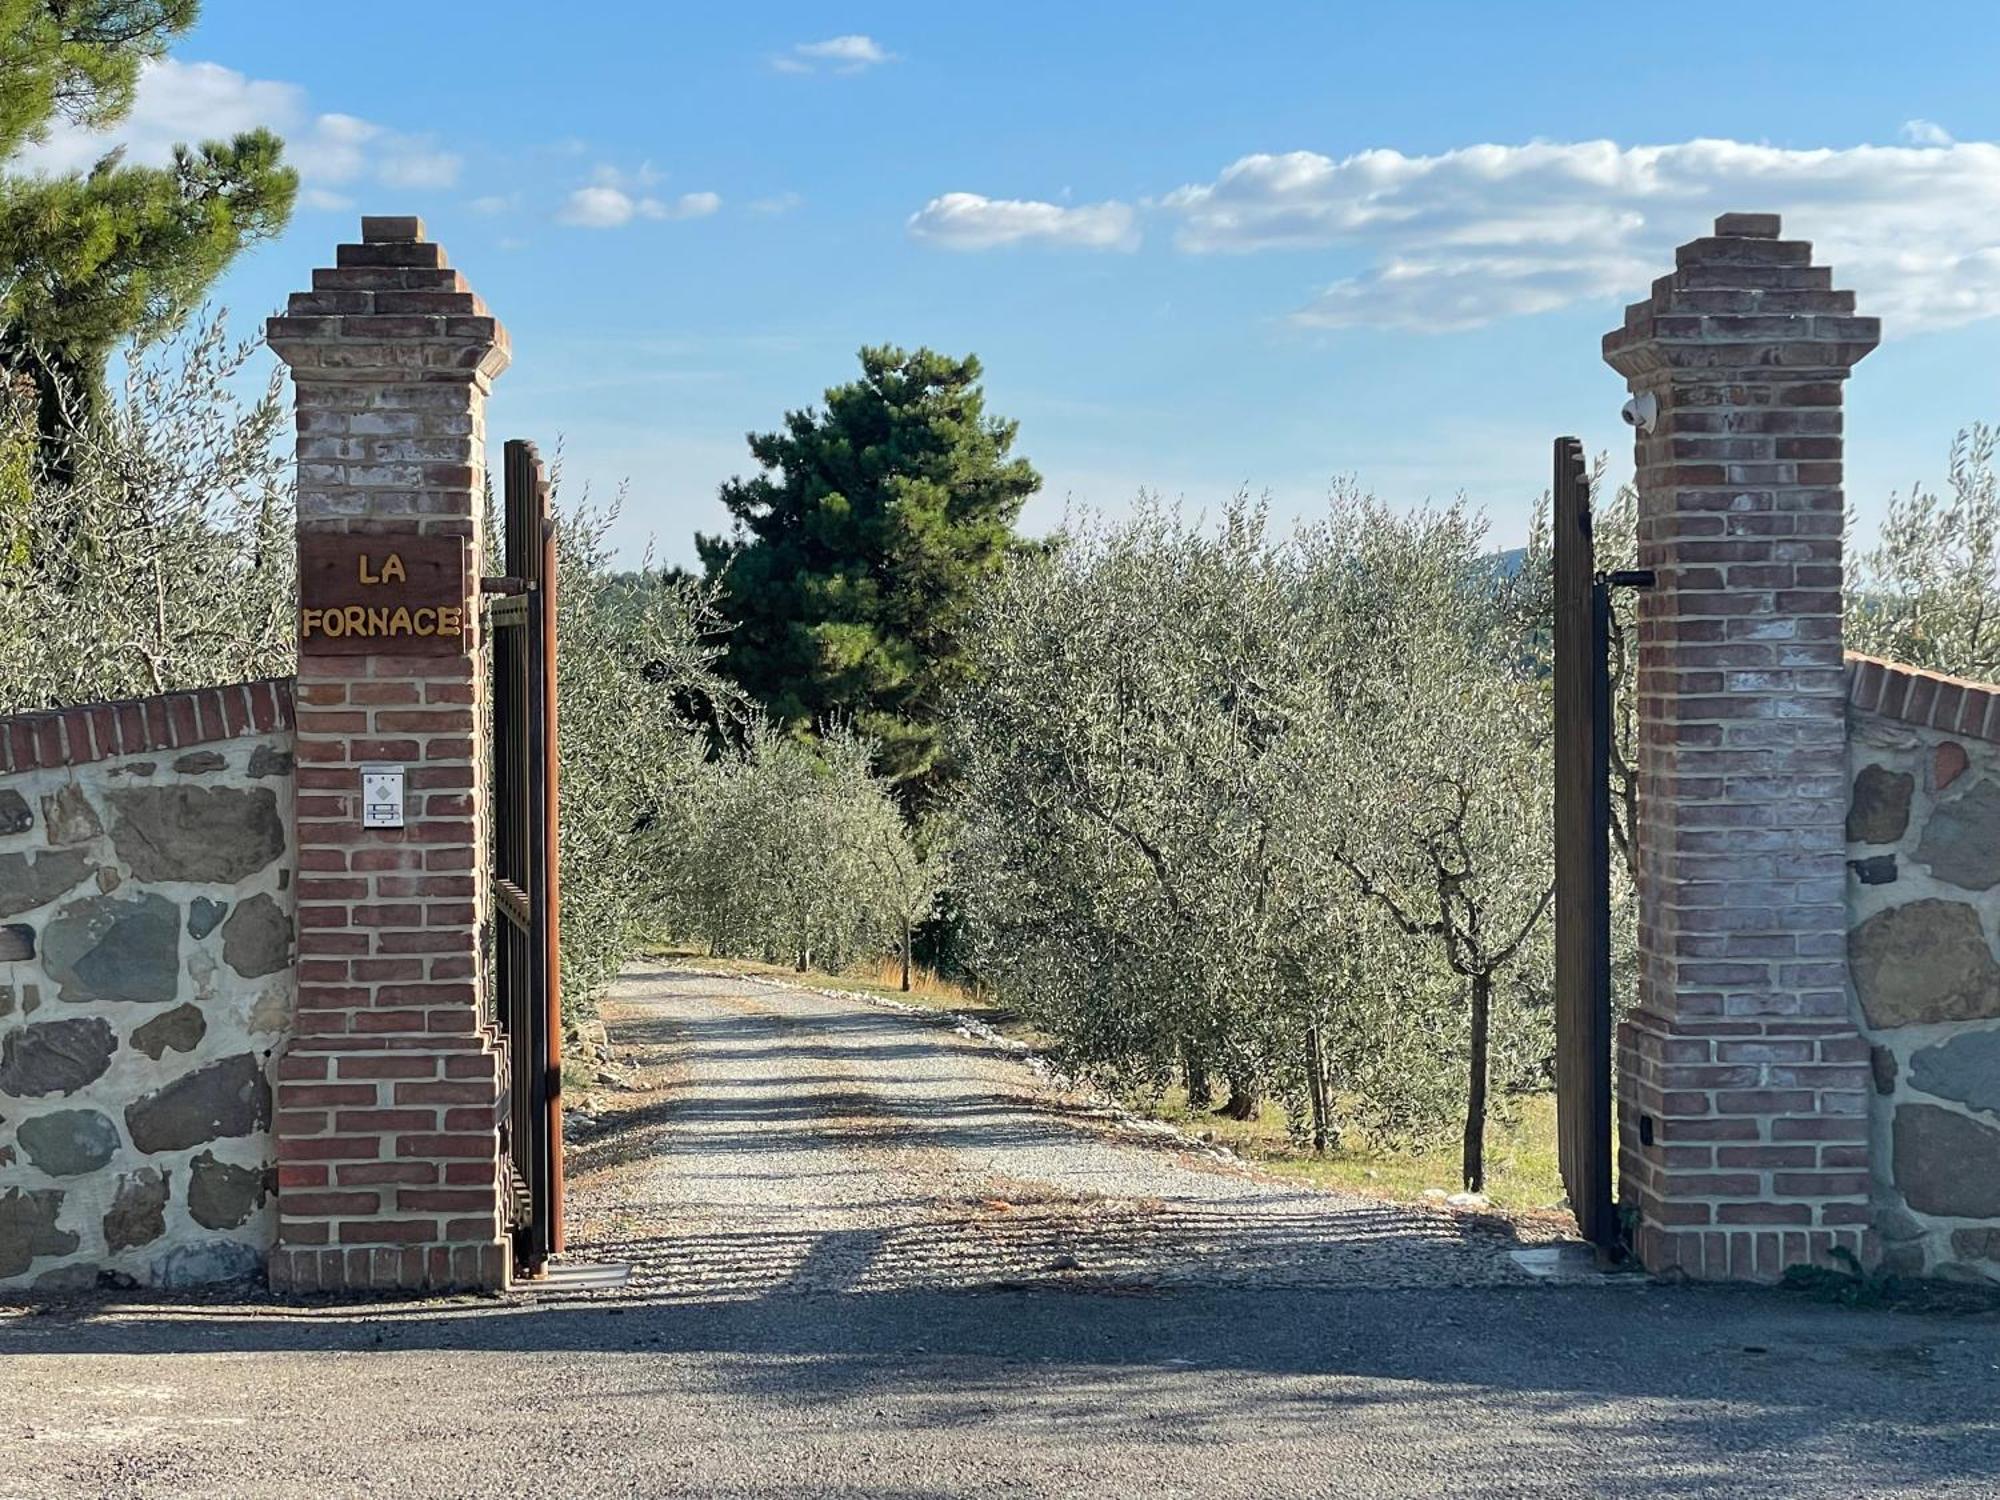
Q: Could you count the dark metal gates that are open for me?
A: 2